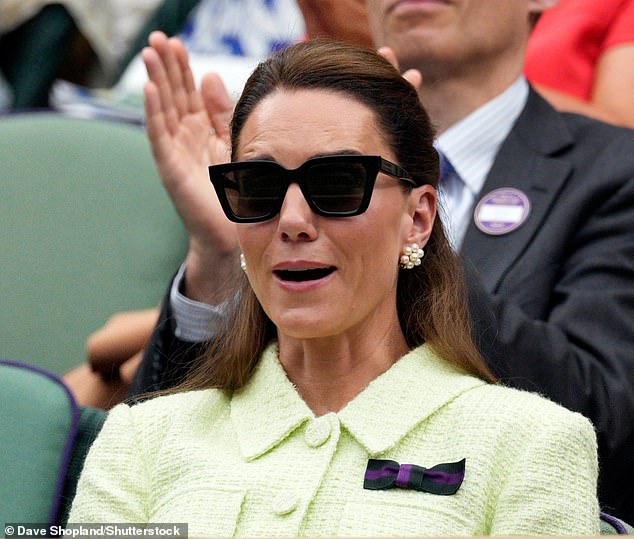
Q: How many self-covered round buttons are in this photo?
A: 2